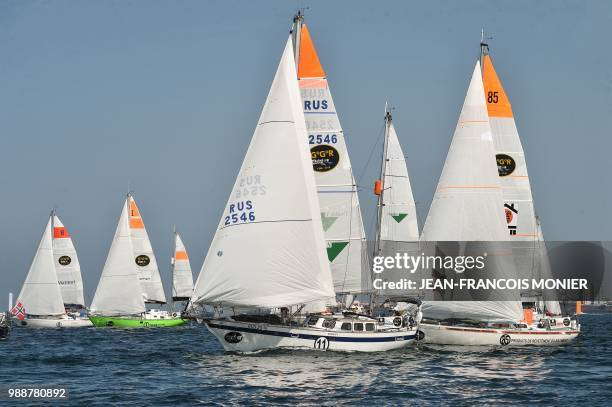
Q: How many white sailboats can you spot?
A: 3